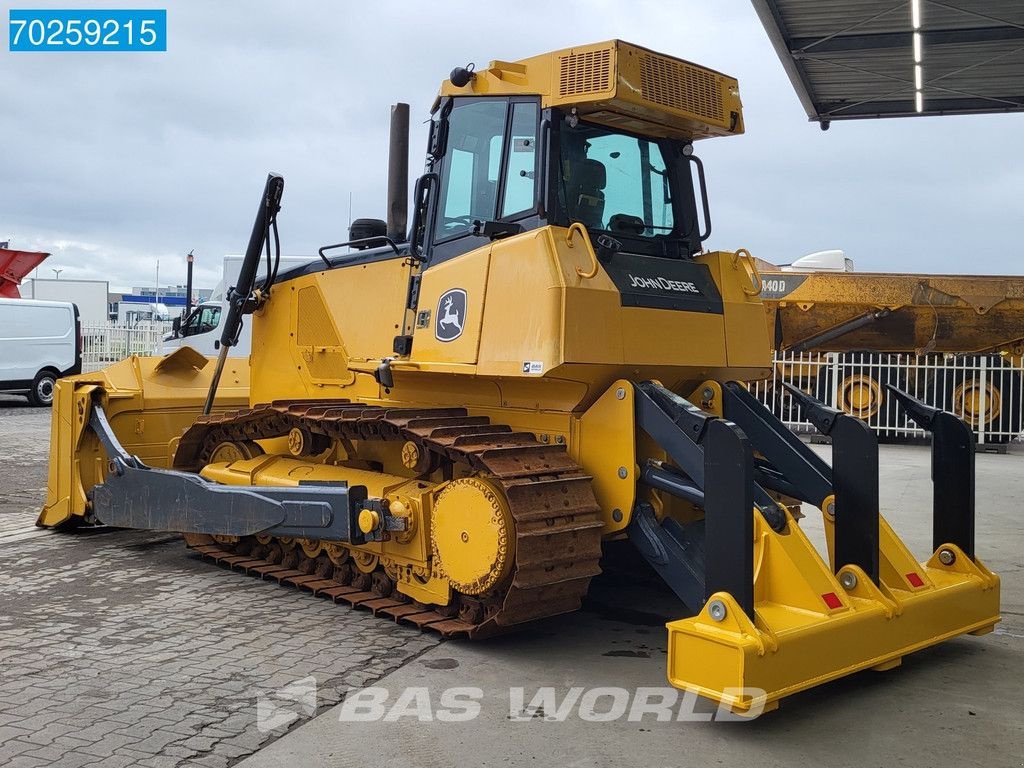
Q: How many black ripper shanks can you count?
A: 3